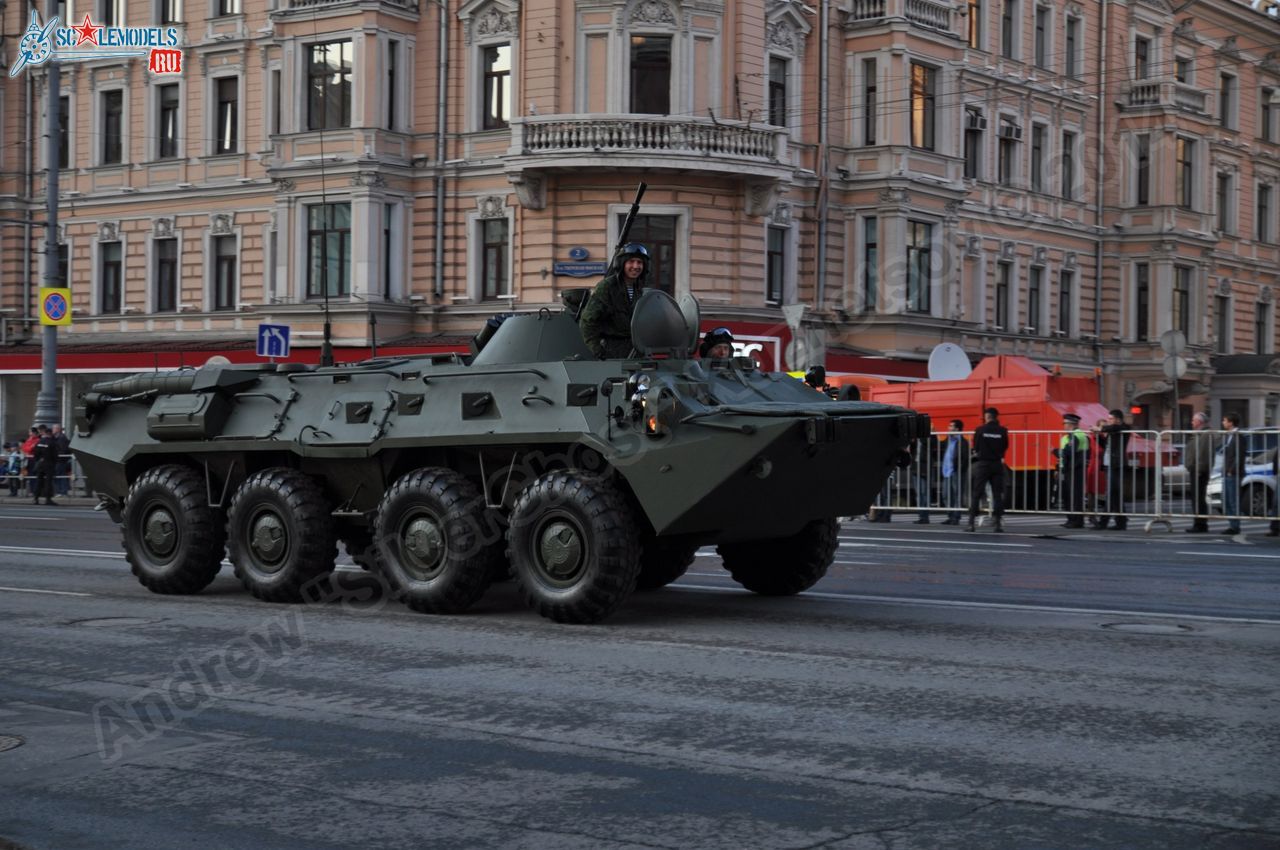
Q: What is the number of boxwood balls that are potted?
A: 0